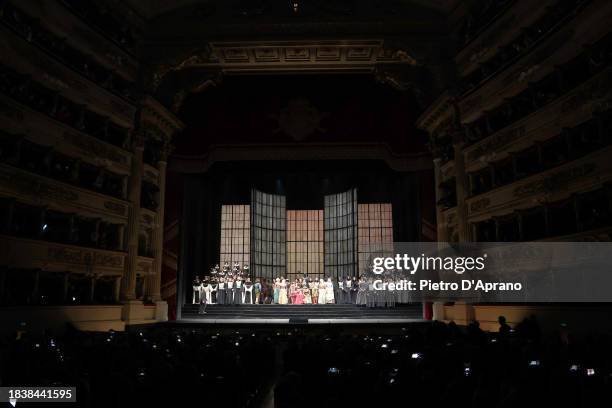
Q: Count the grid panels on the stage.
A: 5